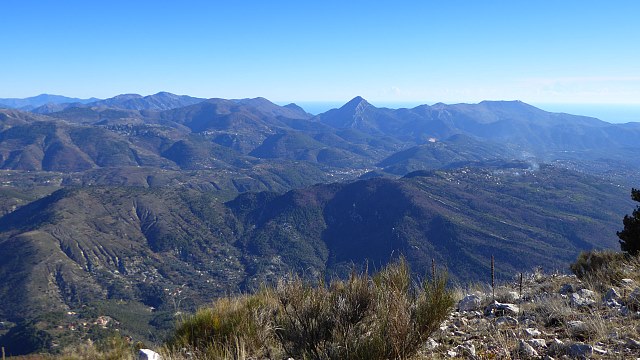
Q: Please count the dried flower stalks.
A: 3